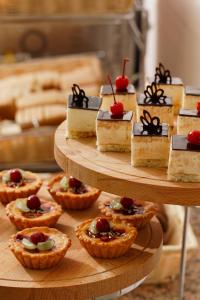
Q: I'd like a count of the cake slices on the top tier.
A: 9